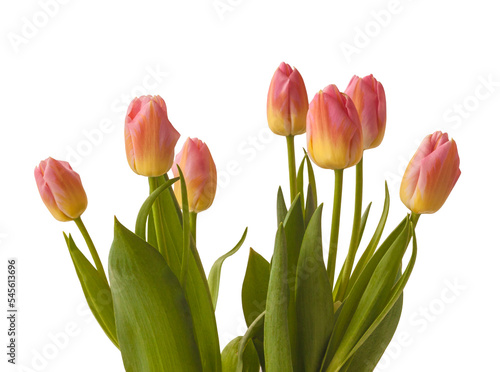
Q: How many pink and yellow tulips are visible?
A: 7